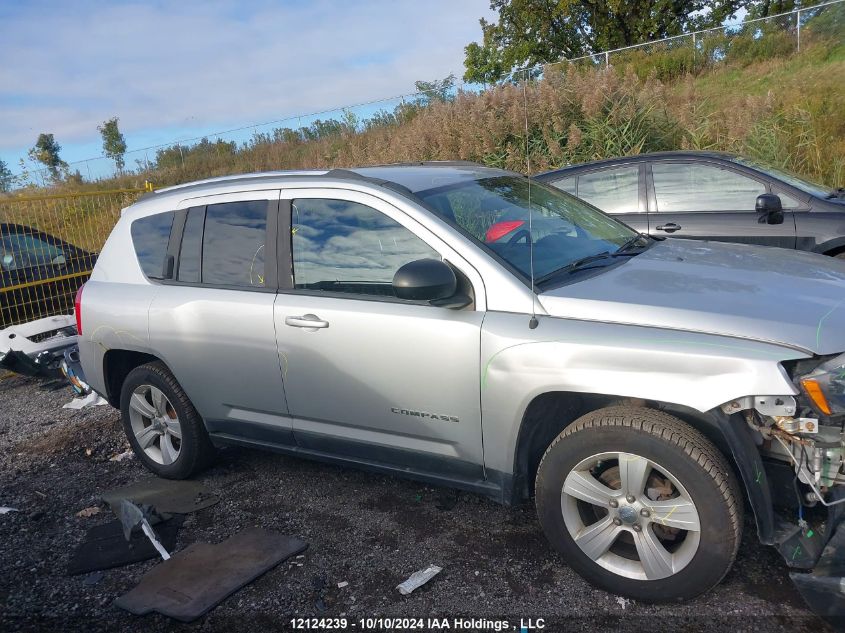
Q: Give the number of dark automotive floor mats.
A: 3